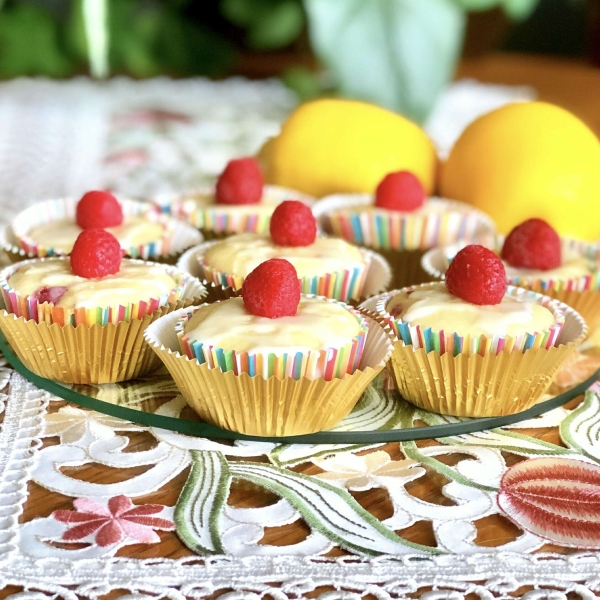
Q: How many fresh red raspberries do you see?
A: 8